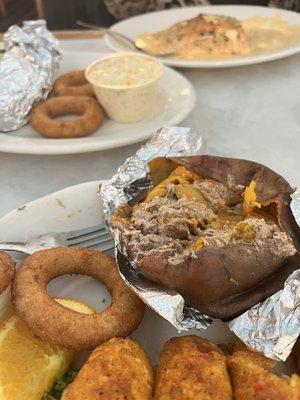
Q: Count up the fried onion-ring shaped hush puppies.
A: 4